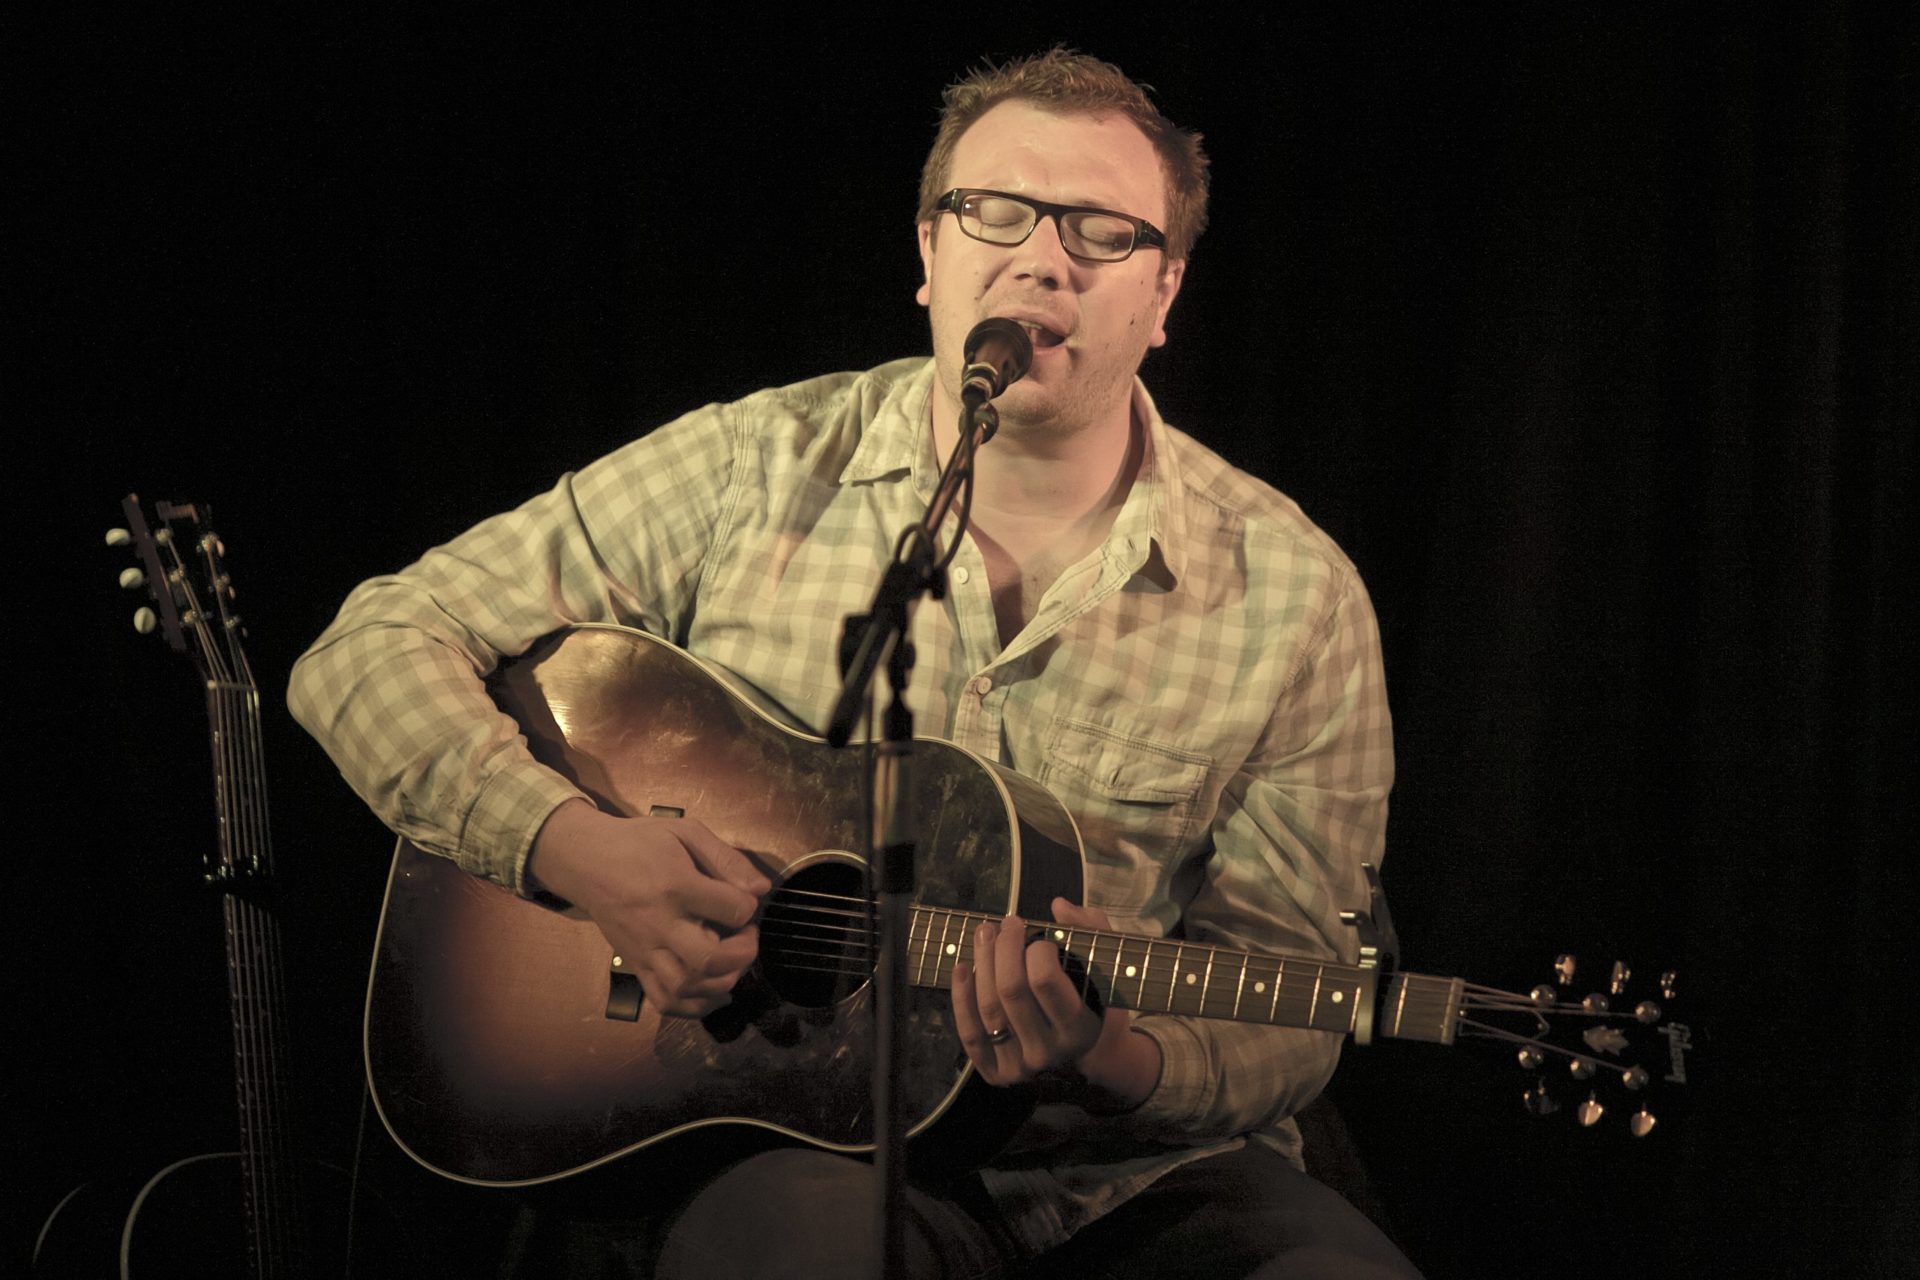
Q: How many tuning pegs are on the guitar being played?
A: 6